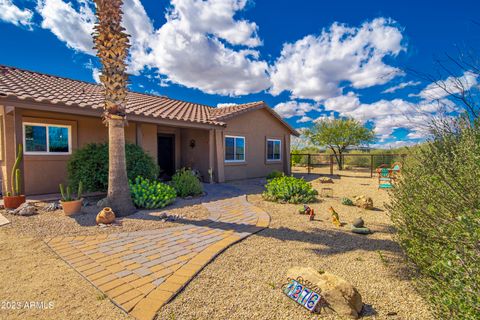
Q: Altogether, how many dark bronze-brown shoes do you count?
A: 0